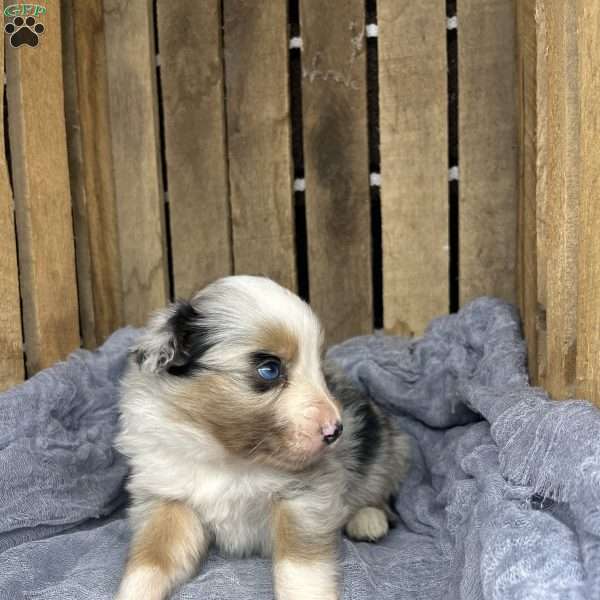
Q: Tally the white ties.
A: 6